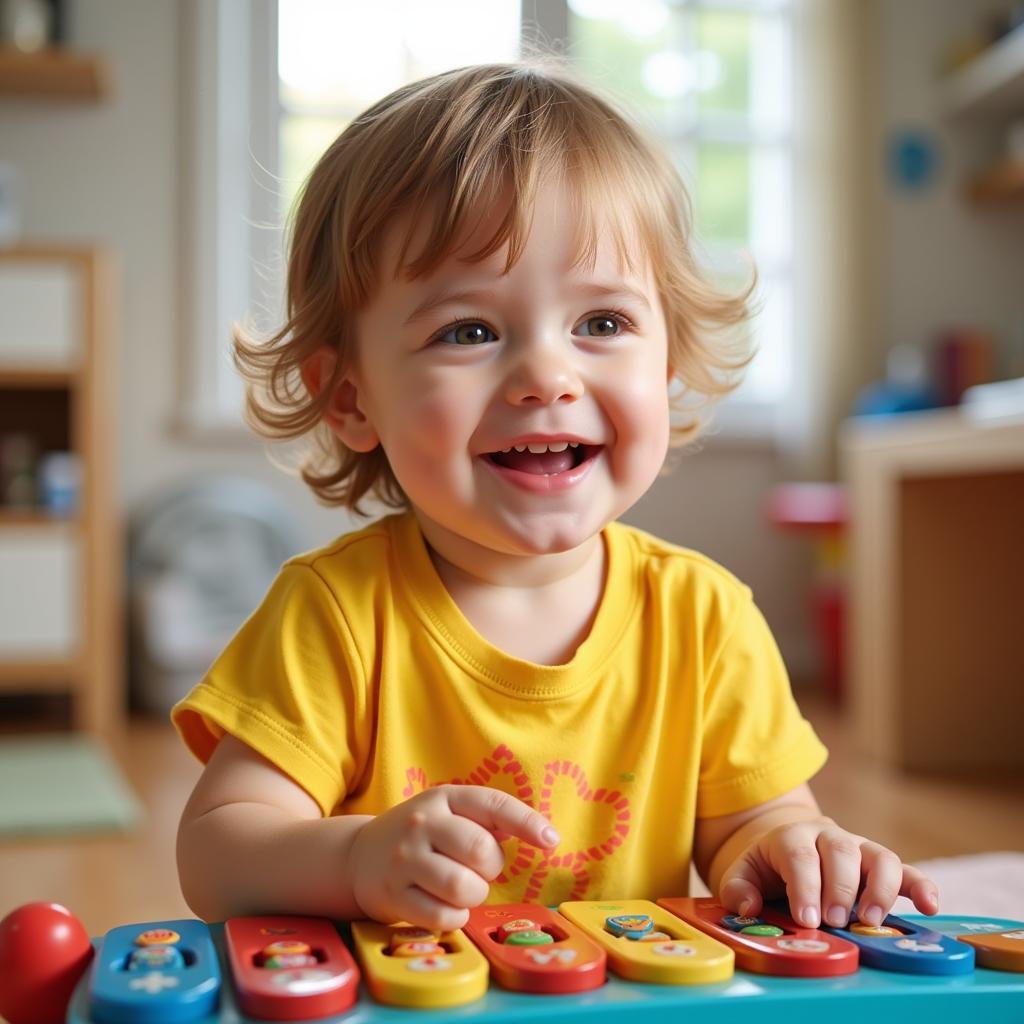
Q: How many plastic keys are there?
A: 8